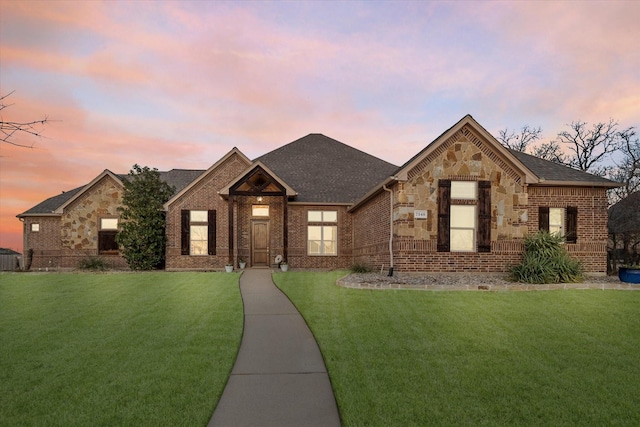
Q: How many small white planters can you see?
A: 3